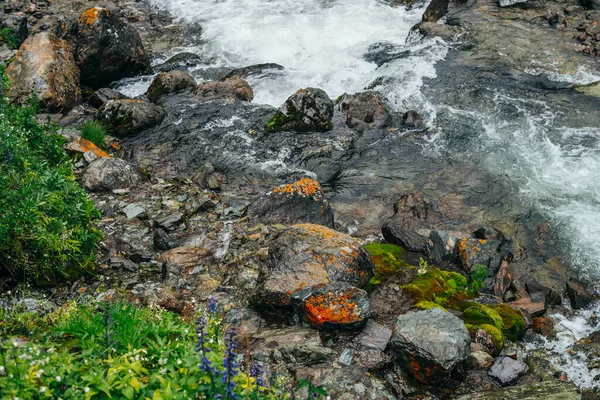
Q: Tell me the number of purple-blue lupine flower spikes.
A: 4